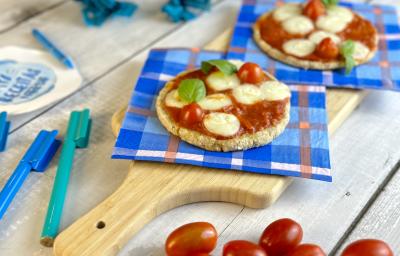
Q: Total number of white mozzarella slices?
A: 14